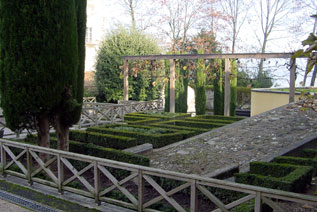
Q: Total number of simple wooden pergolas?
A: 1